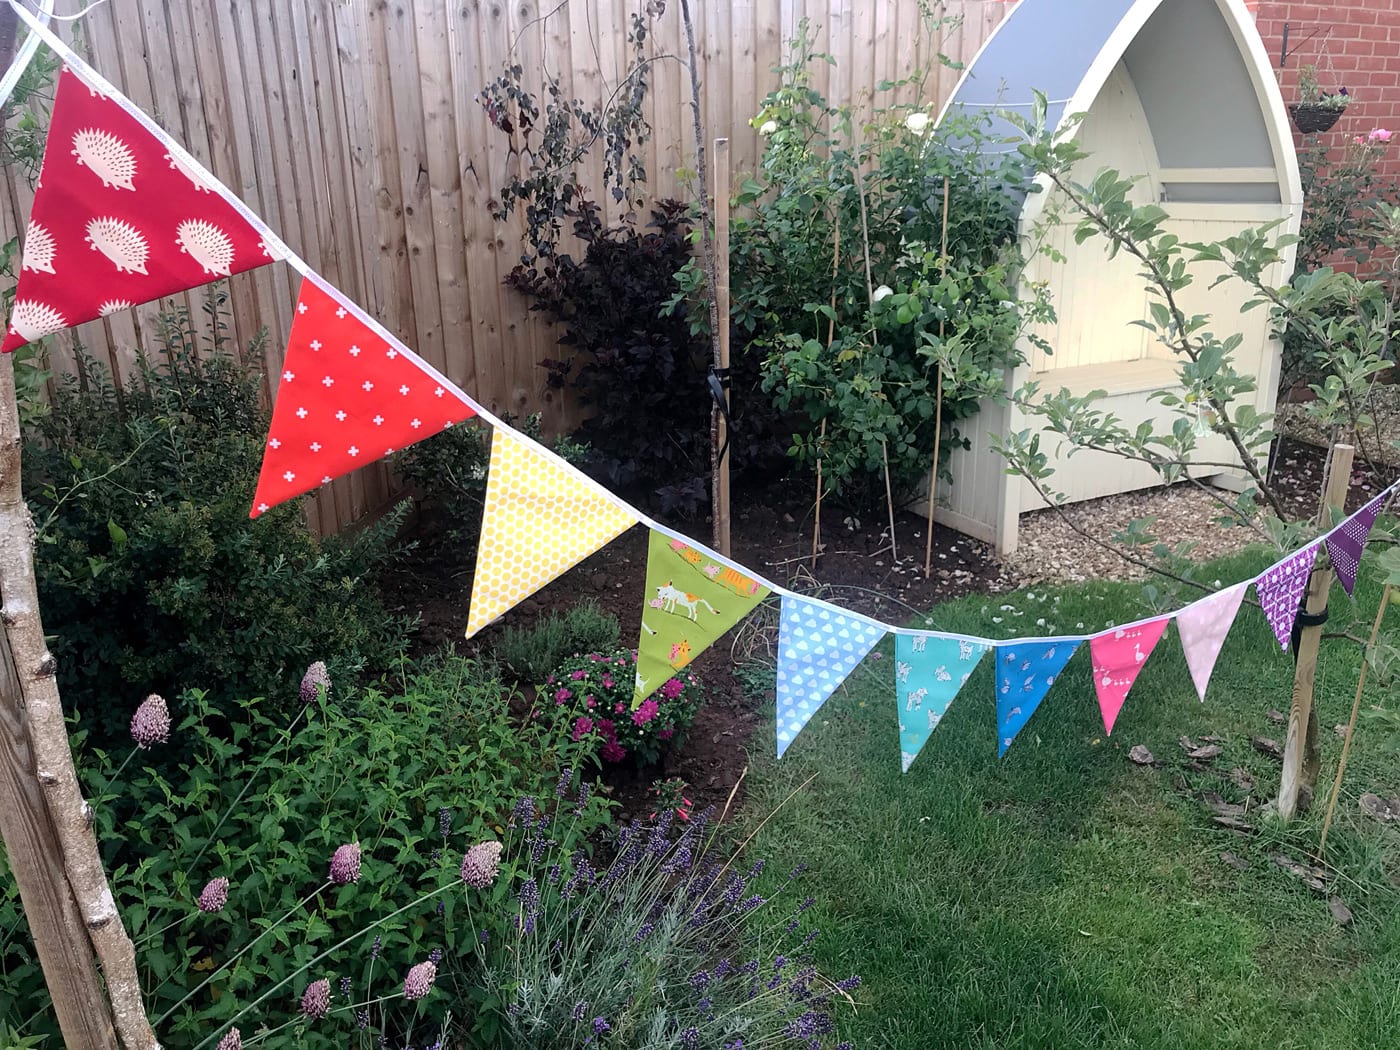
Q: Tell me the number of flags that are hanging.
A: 11